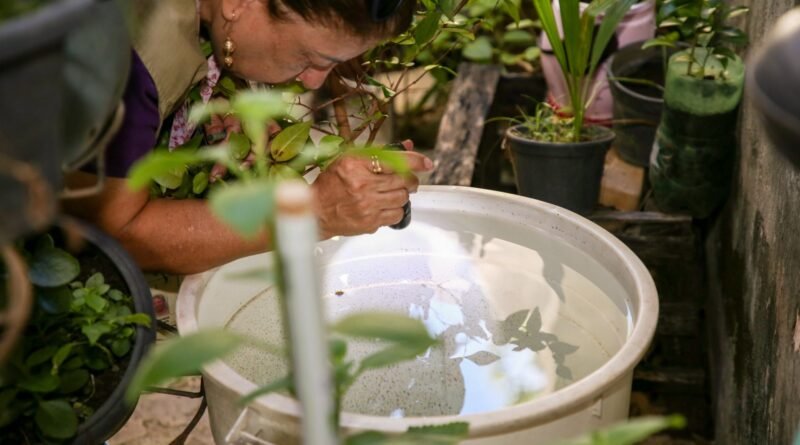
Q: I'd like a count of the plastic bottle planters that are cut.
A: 1